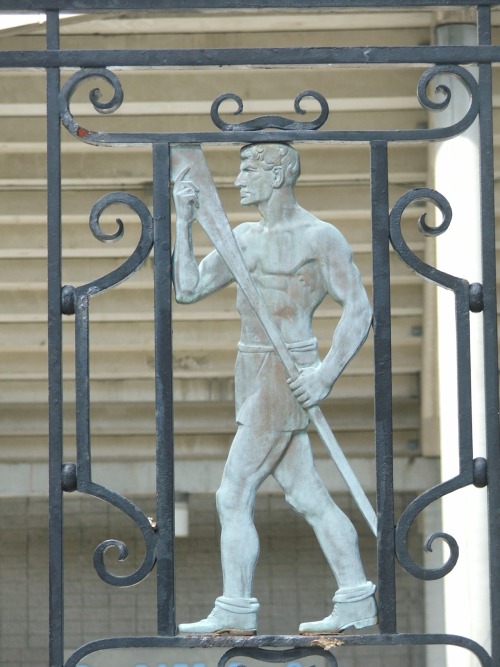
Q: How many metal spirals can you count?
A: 8